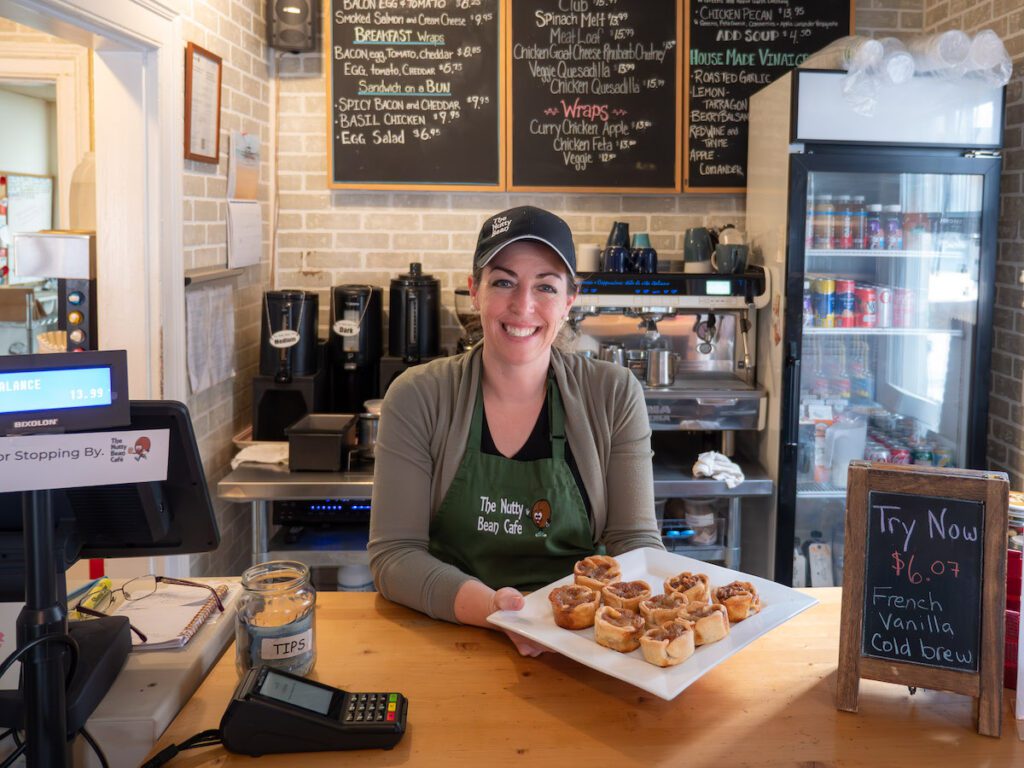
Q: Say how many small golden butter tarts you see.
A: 9